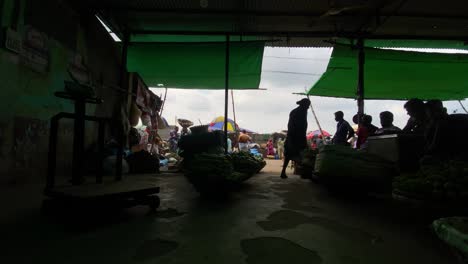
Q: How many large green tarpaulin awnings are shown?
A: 2